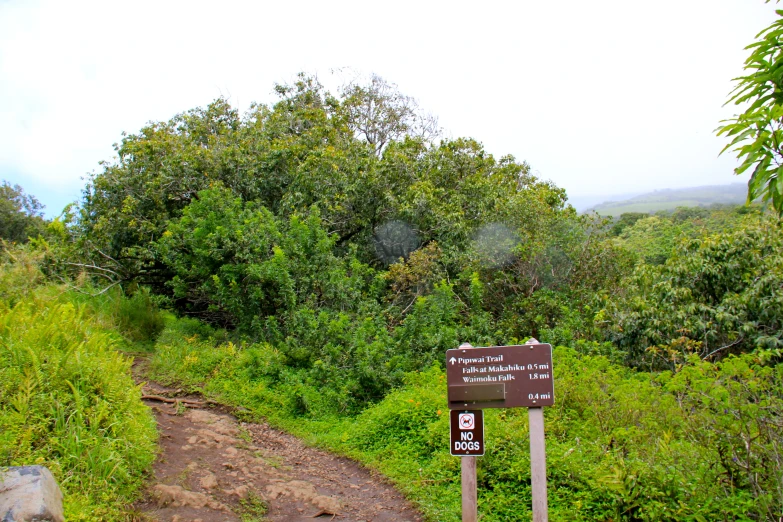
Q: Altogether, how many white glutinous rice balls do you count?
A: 0